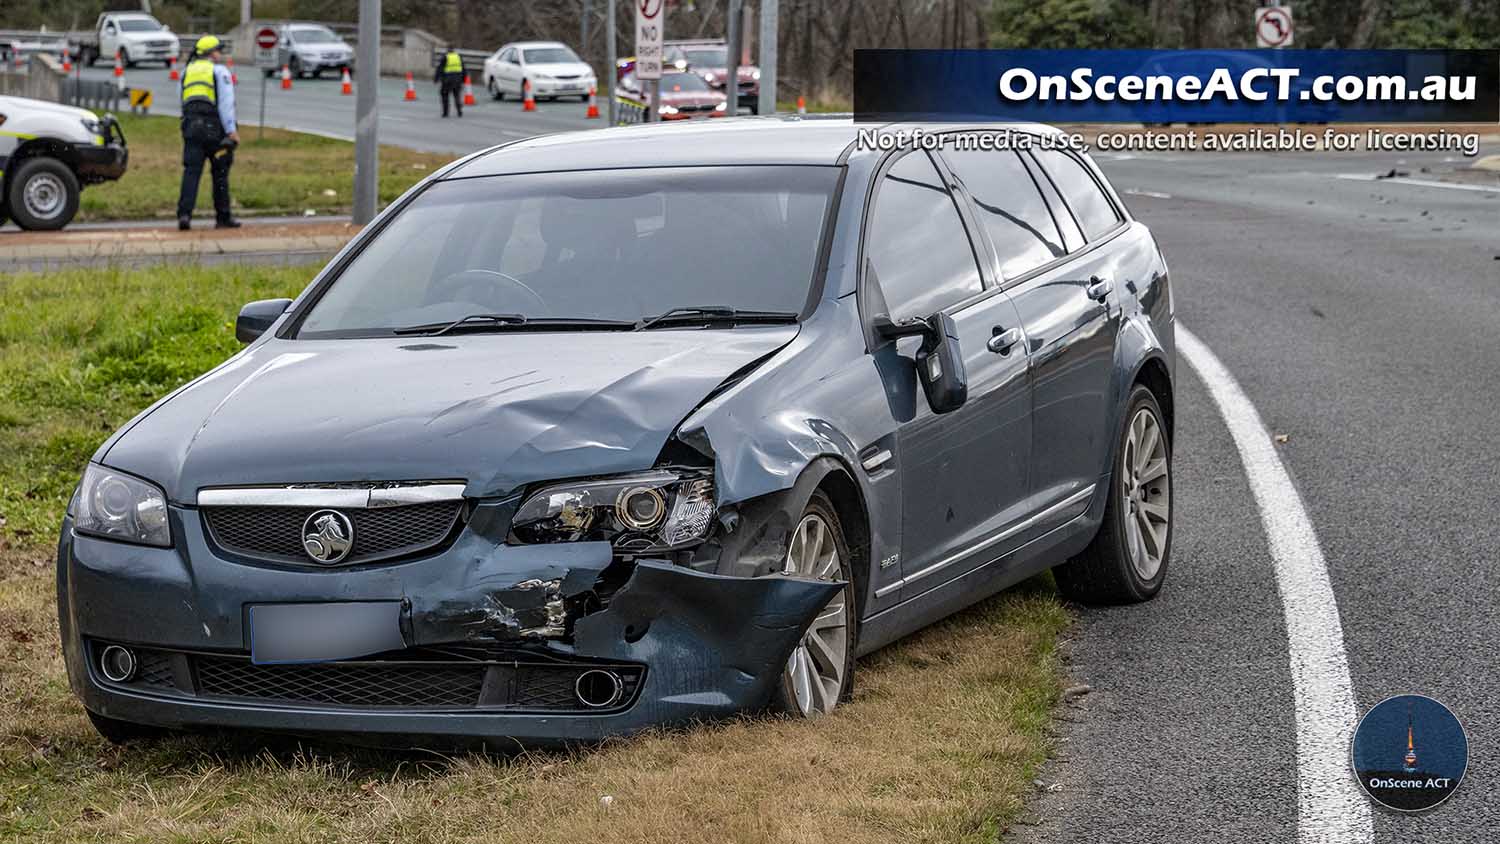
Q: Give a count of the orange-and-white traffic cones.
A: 11